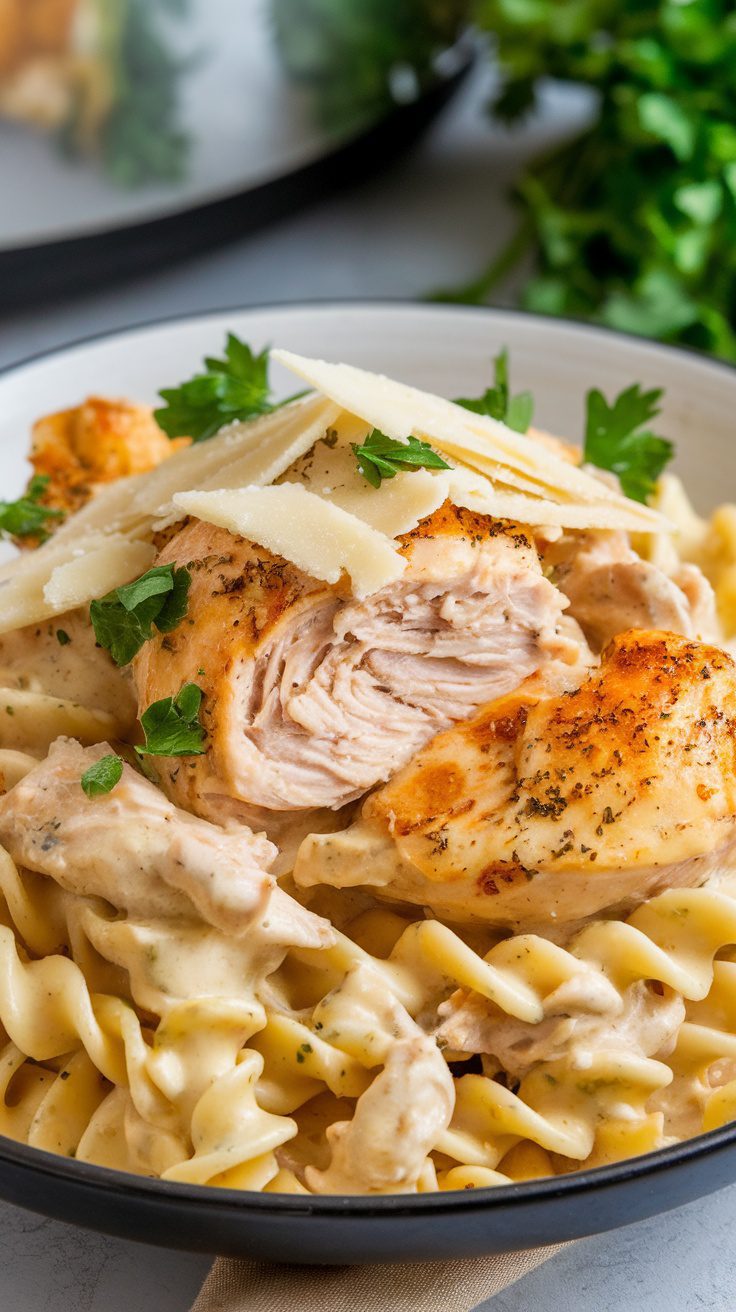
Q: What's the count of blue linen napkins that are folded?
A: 0